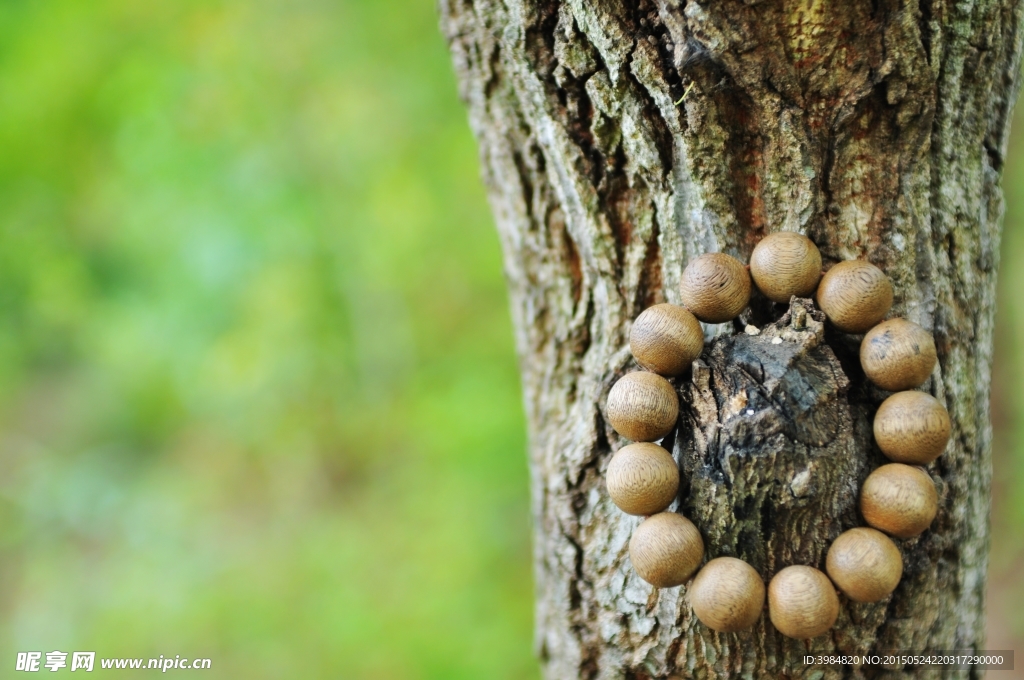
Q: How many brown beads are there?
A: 13